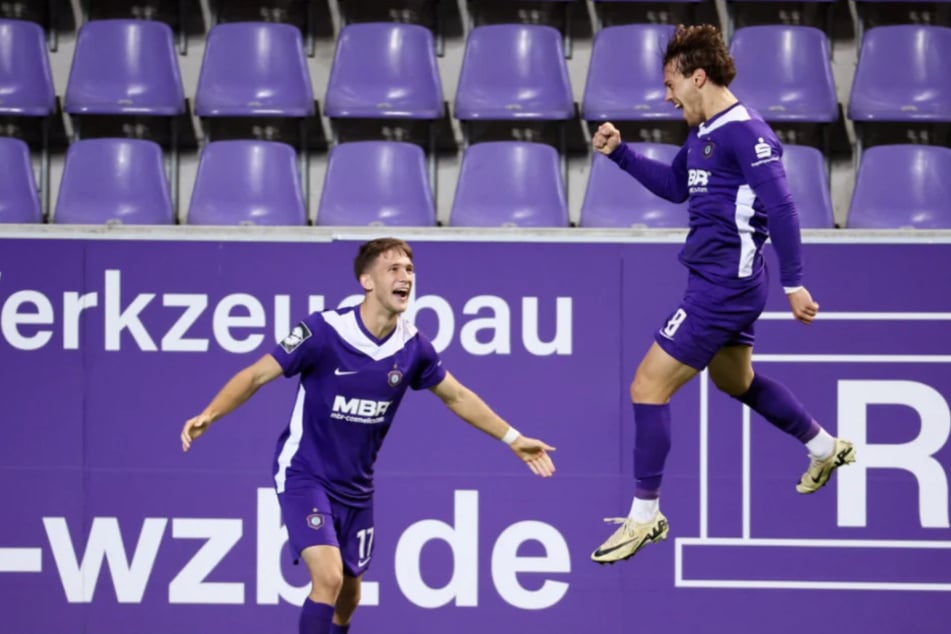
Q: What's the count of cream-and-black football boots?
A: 2